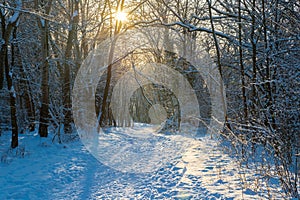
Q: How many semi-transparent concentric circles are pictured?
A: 3